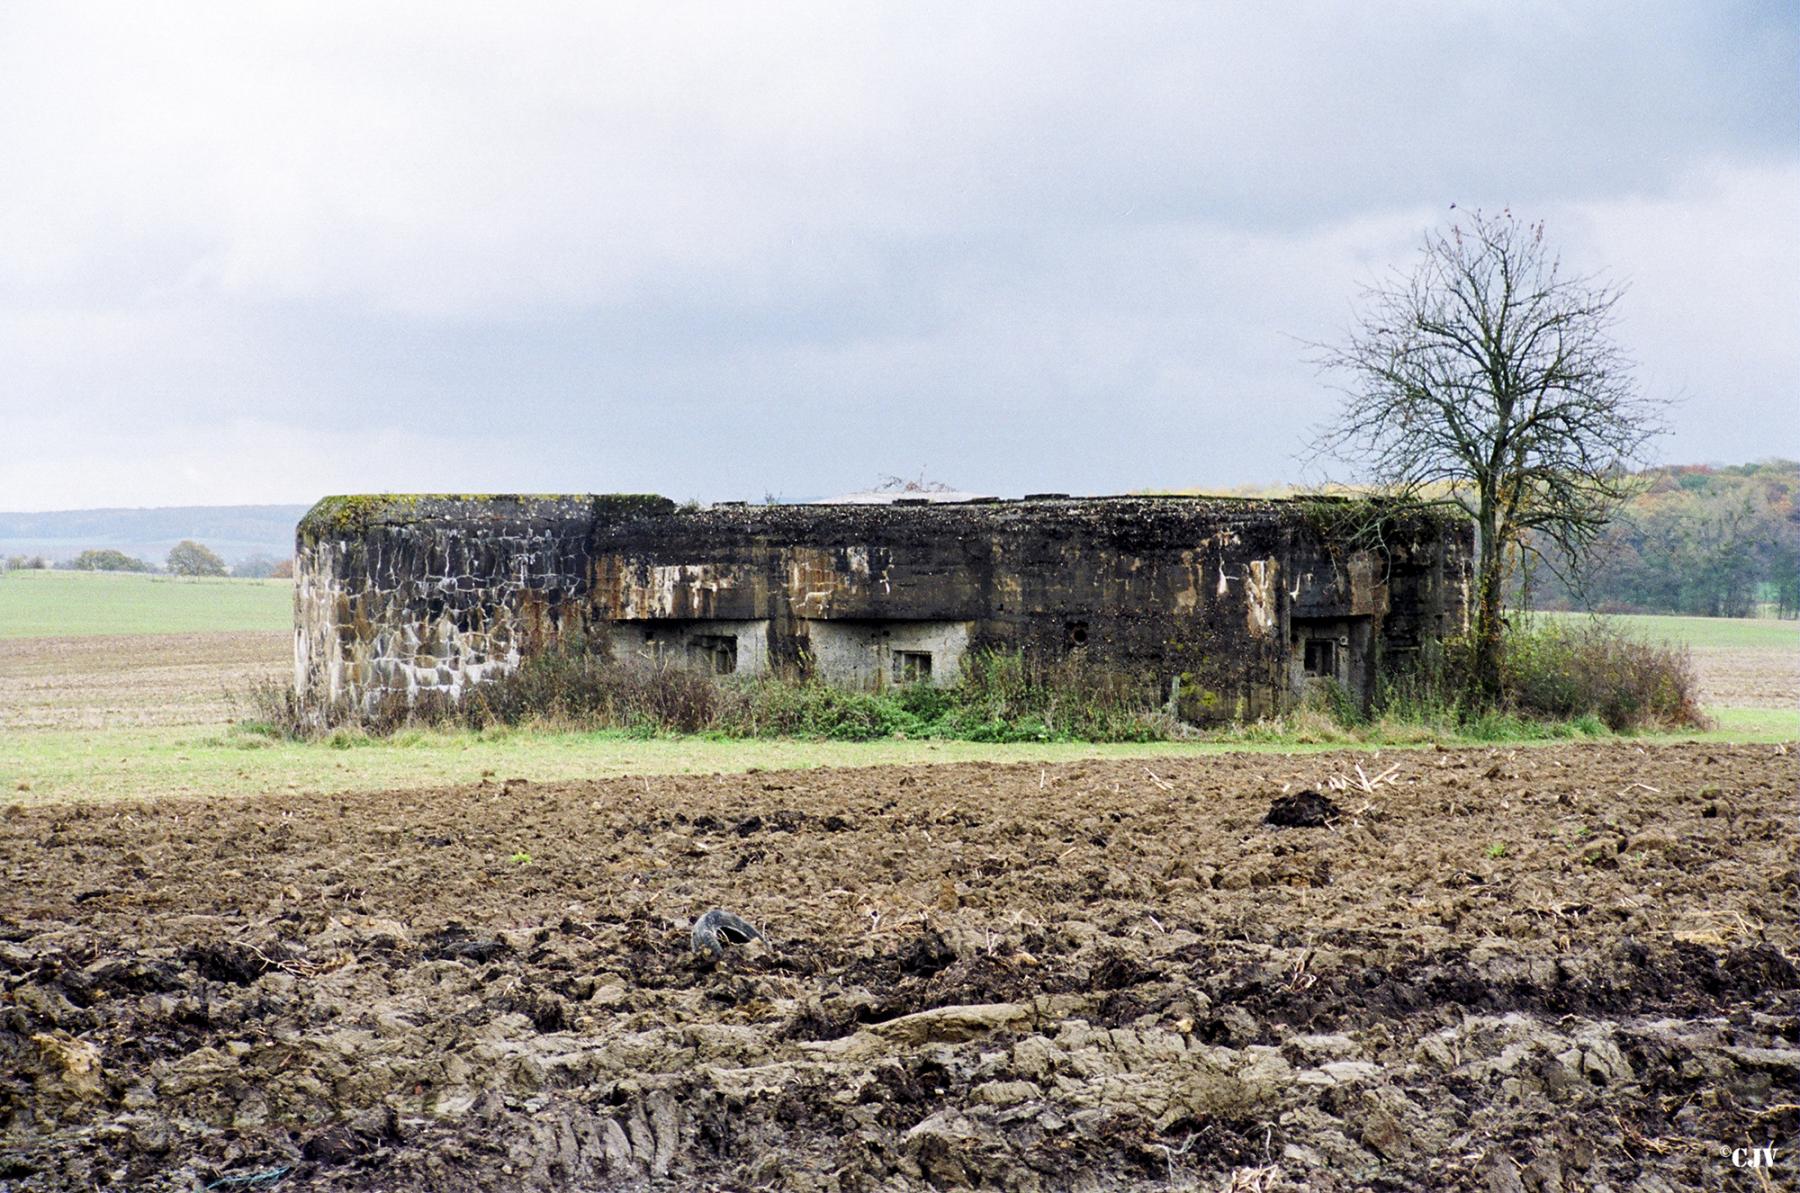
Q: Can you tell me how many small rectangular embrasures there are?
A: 3